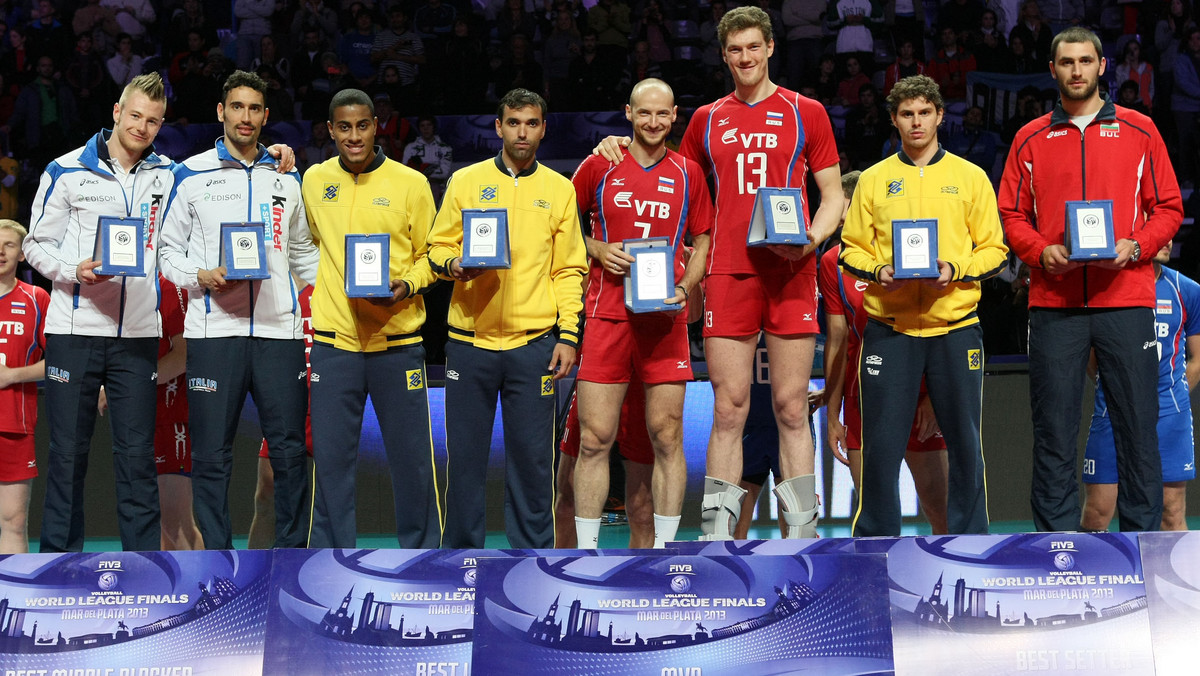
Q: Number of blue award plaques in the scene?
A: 8